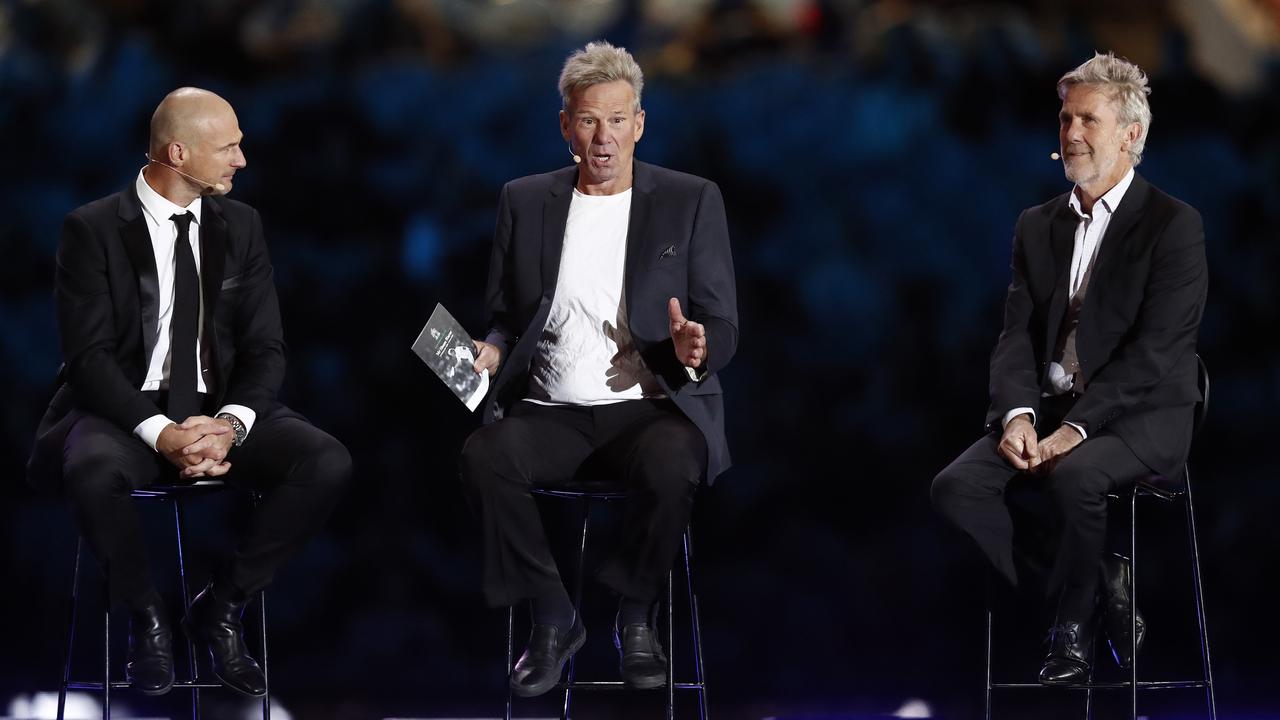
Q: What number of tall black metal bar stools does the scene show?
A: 3